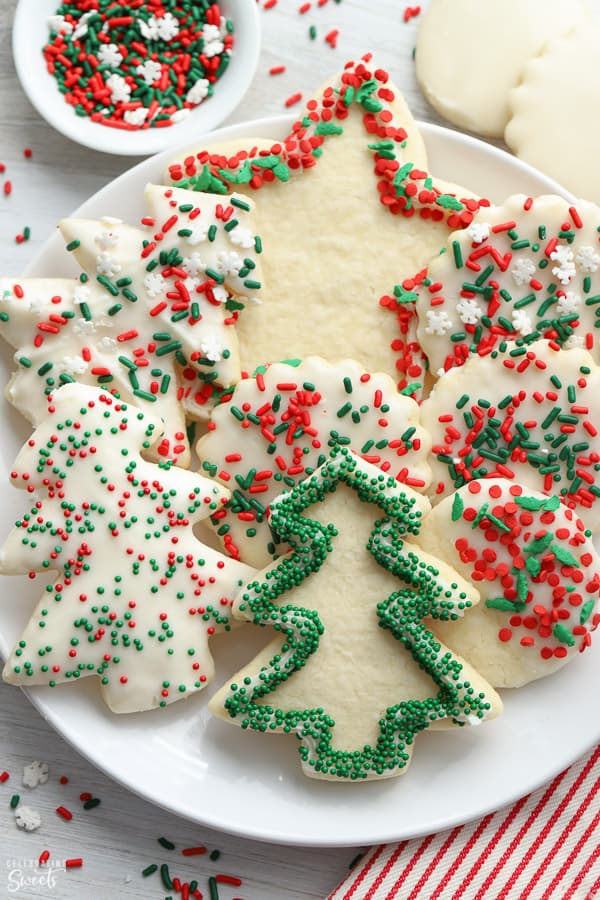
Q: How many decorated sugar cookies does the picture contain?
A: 8